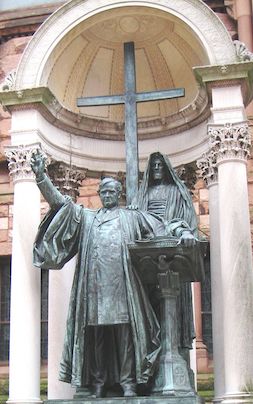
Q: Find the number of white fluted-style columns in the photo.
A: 4